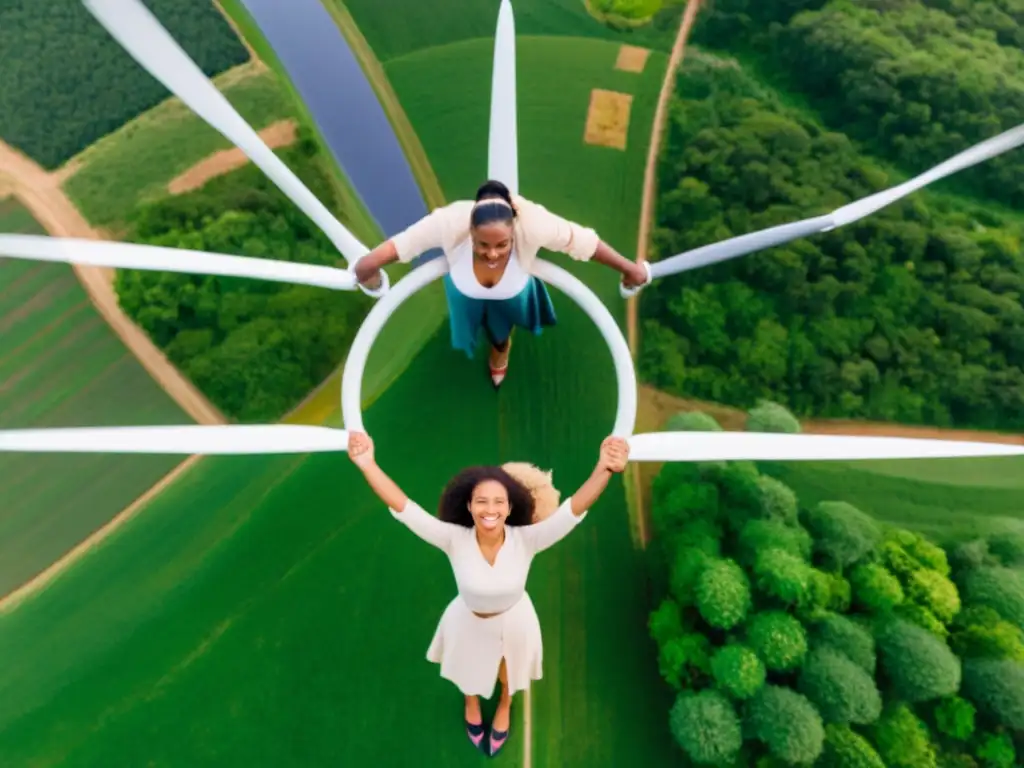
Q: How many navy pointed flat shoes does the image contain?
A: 2